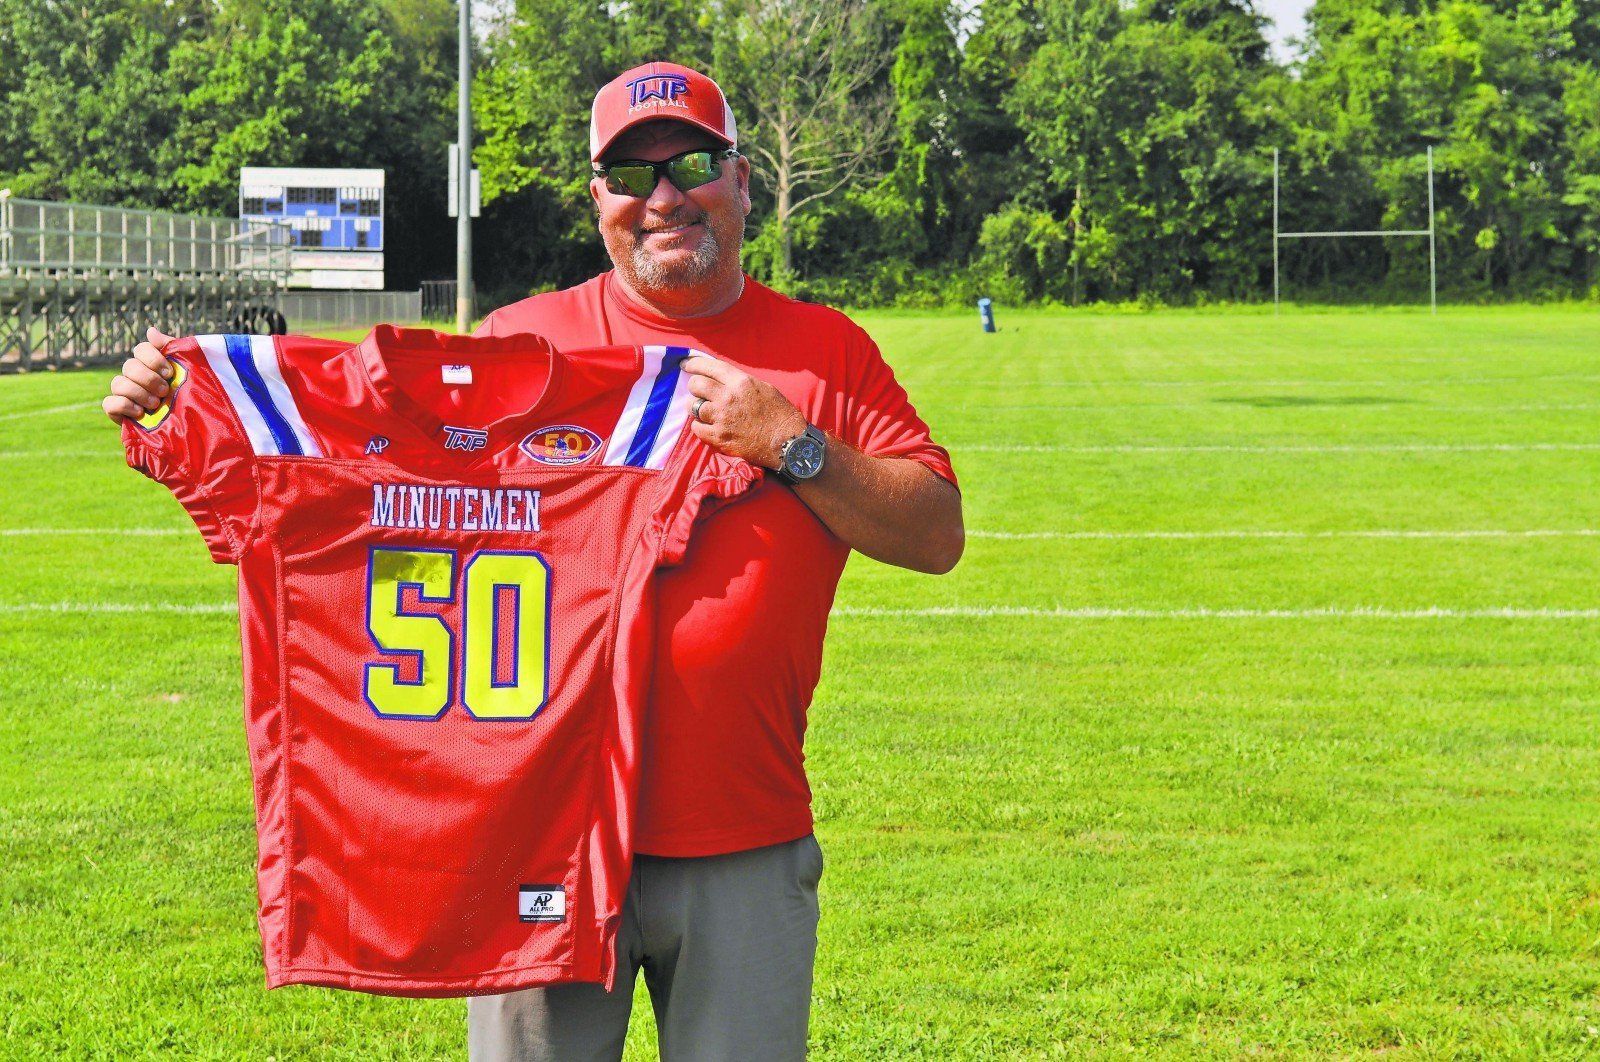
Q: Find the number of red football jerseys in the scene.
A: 1